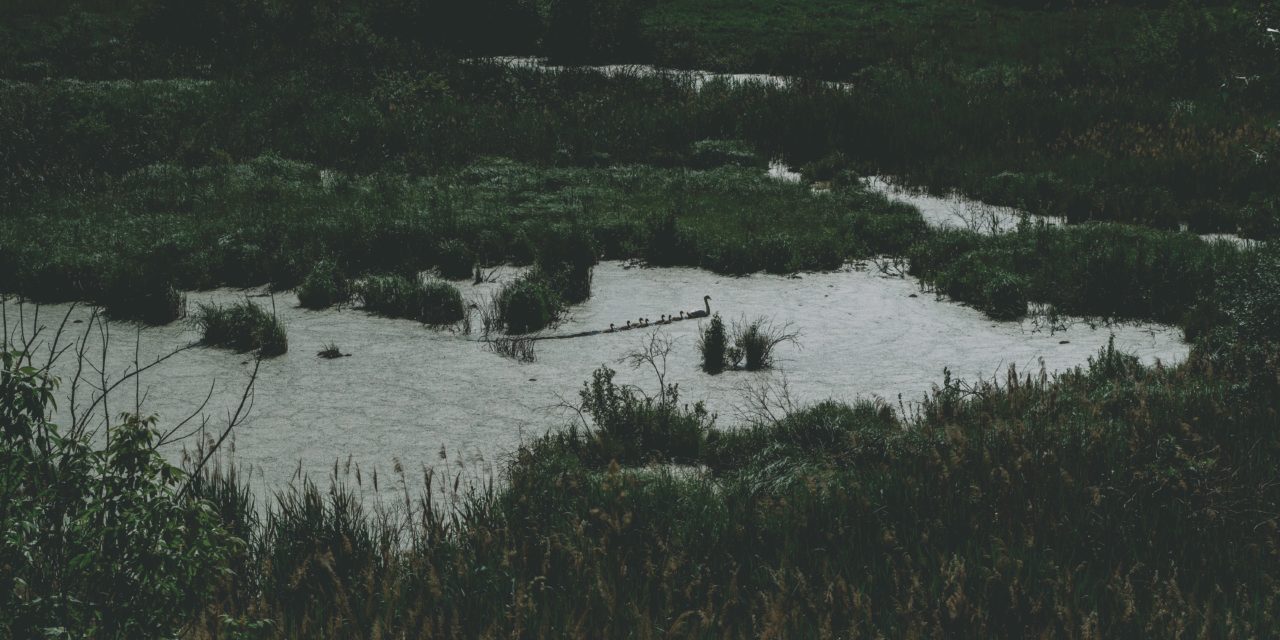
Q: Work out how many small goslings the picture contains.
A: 7